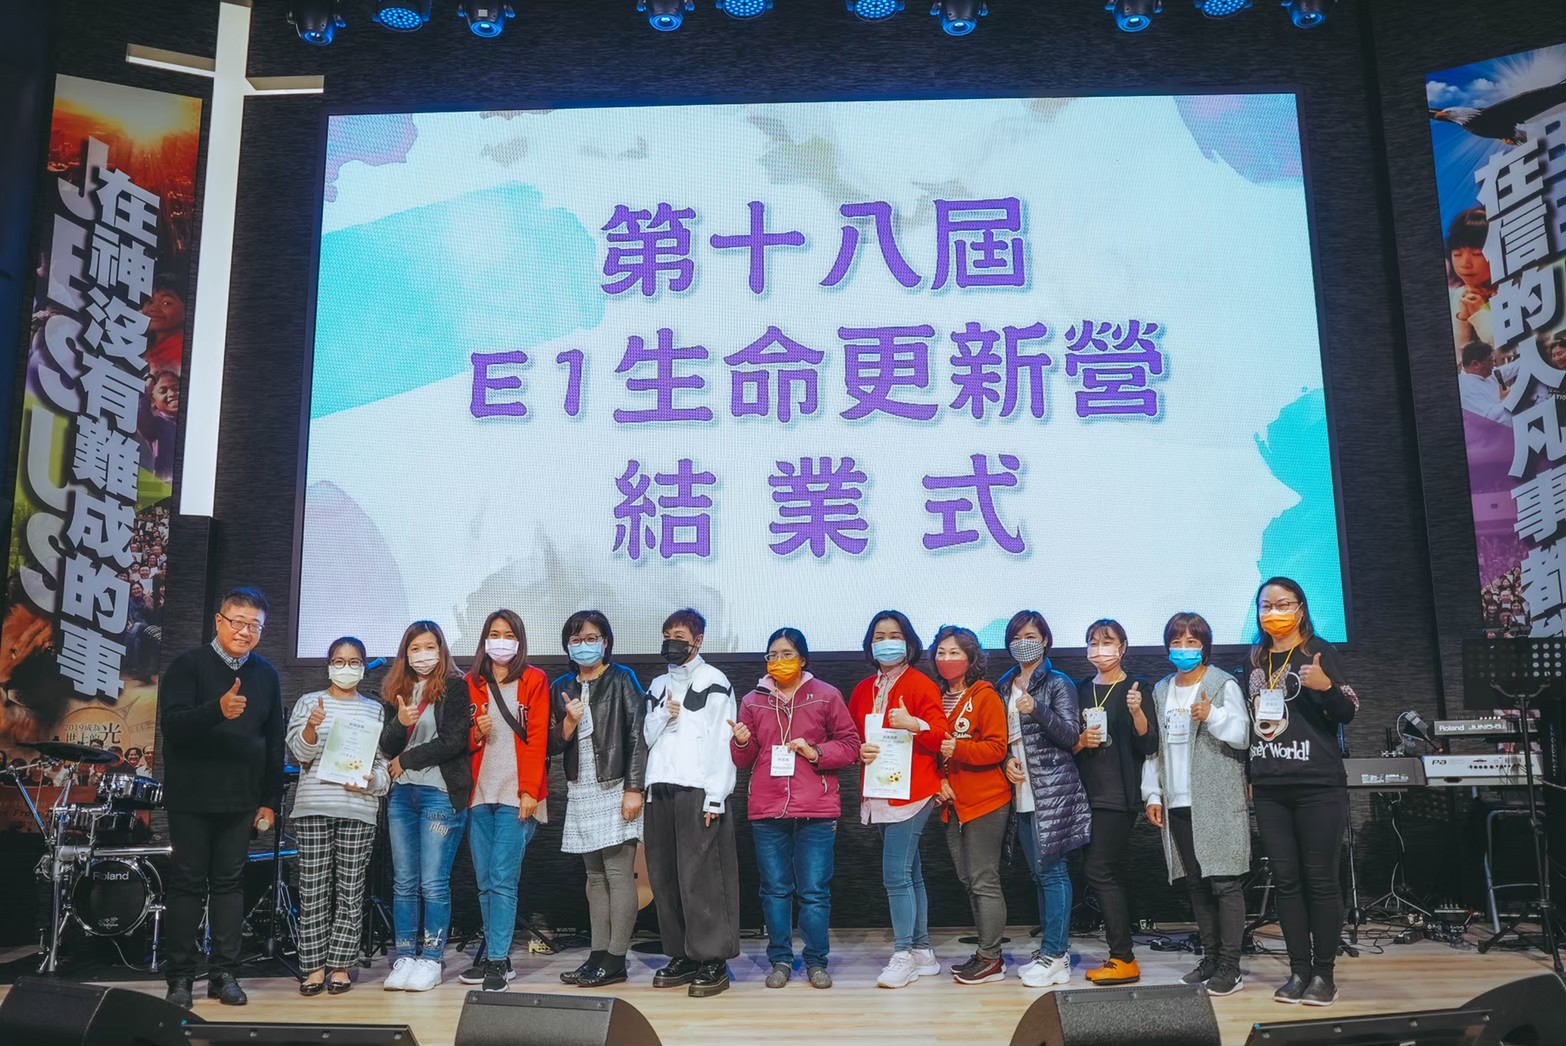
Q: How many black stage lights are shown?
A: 10